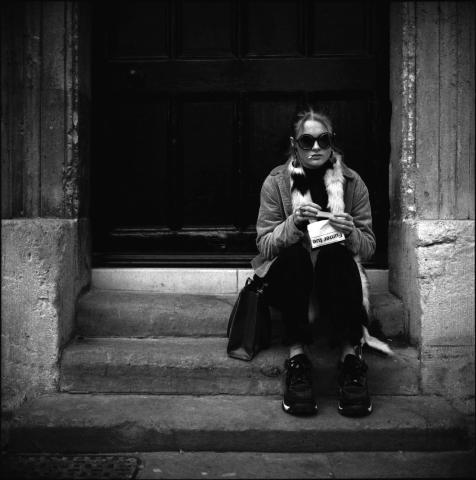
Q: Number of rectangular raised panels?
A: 8